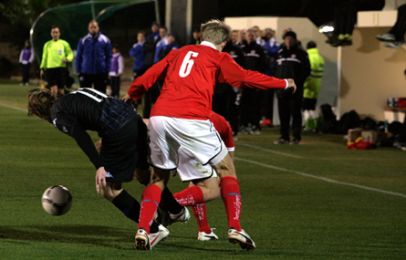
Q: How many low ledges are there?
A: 1